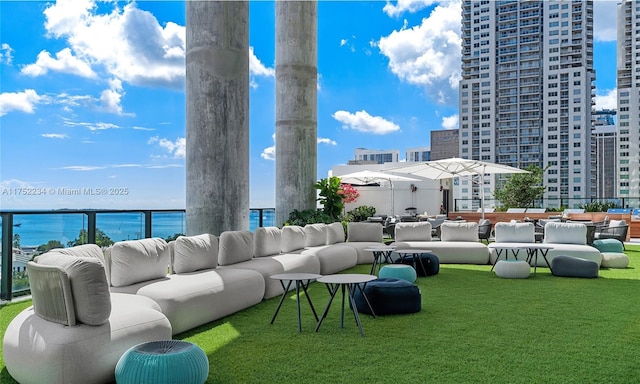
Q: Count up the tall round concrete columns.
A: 2